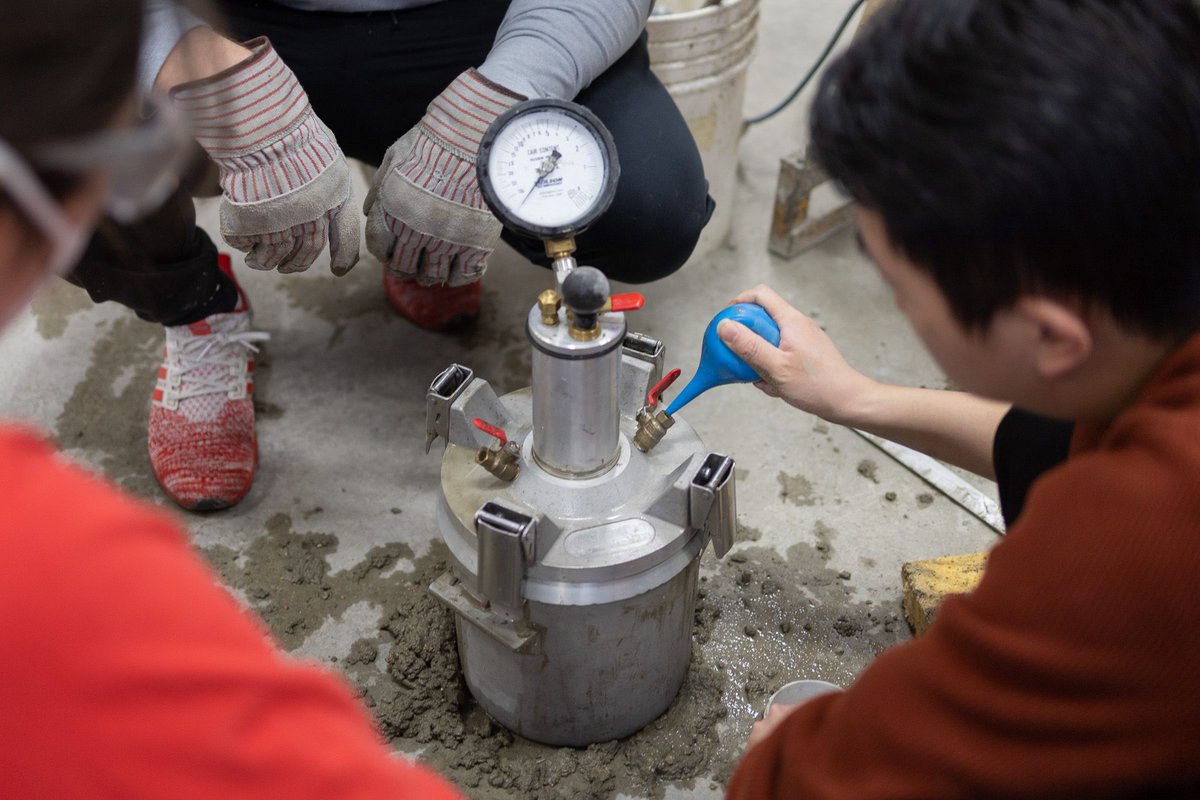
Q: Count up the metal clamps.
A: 4